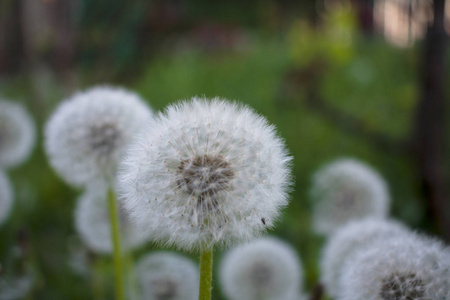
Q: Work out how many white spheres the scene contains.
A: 10